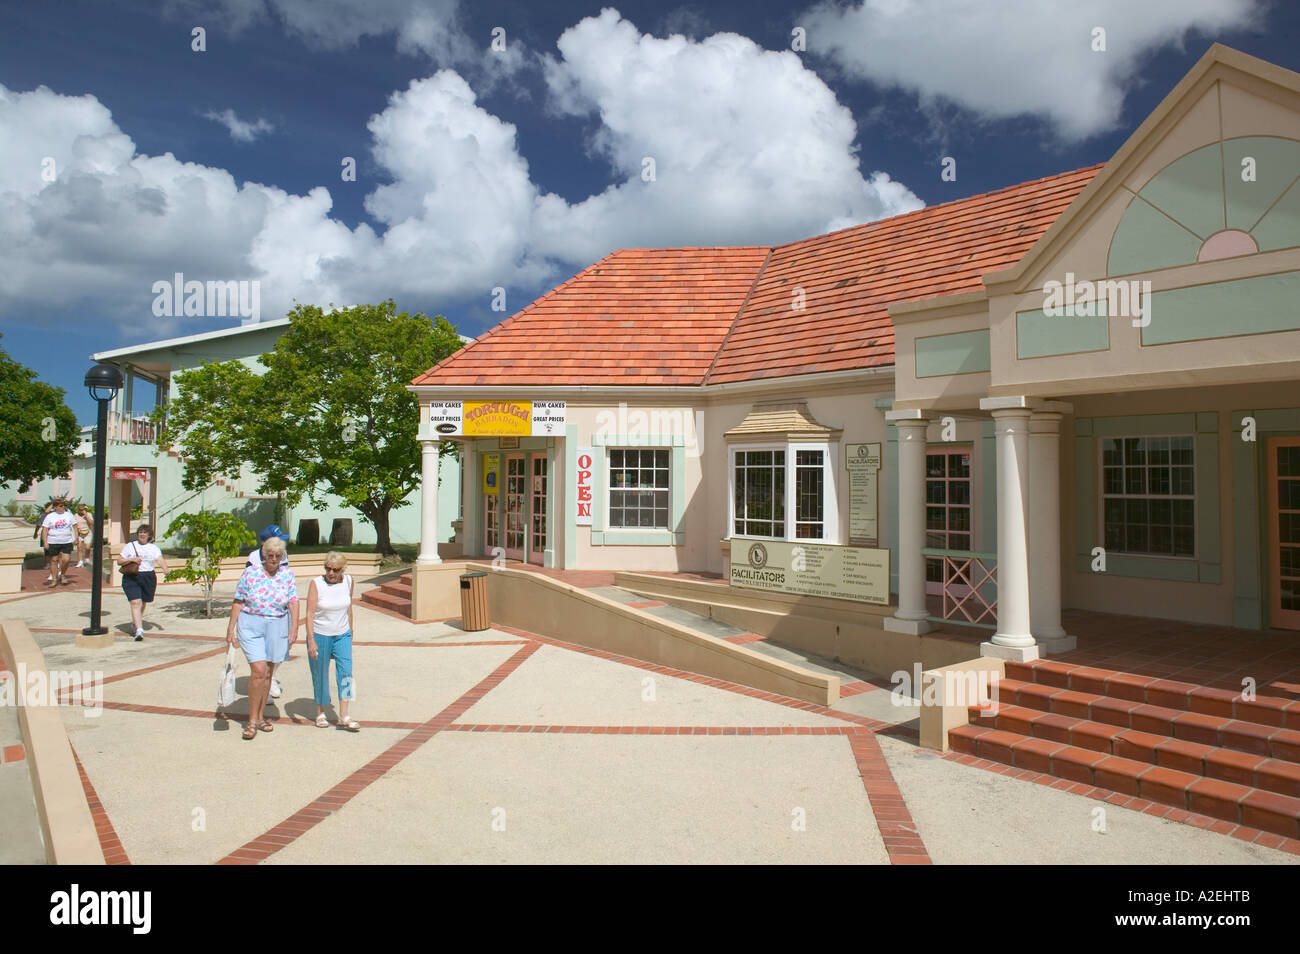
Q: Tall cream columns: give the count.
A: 4